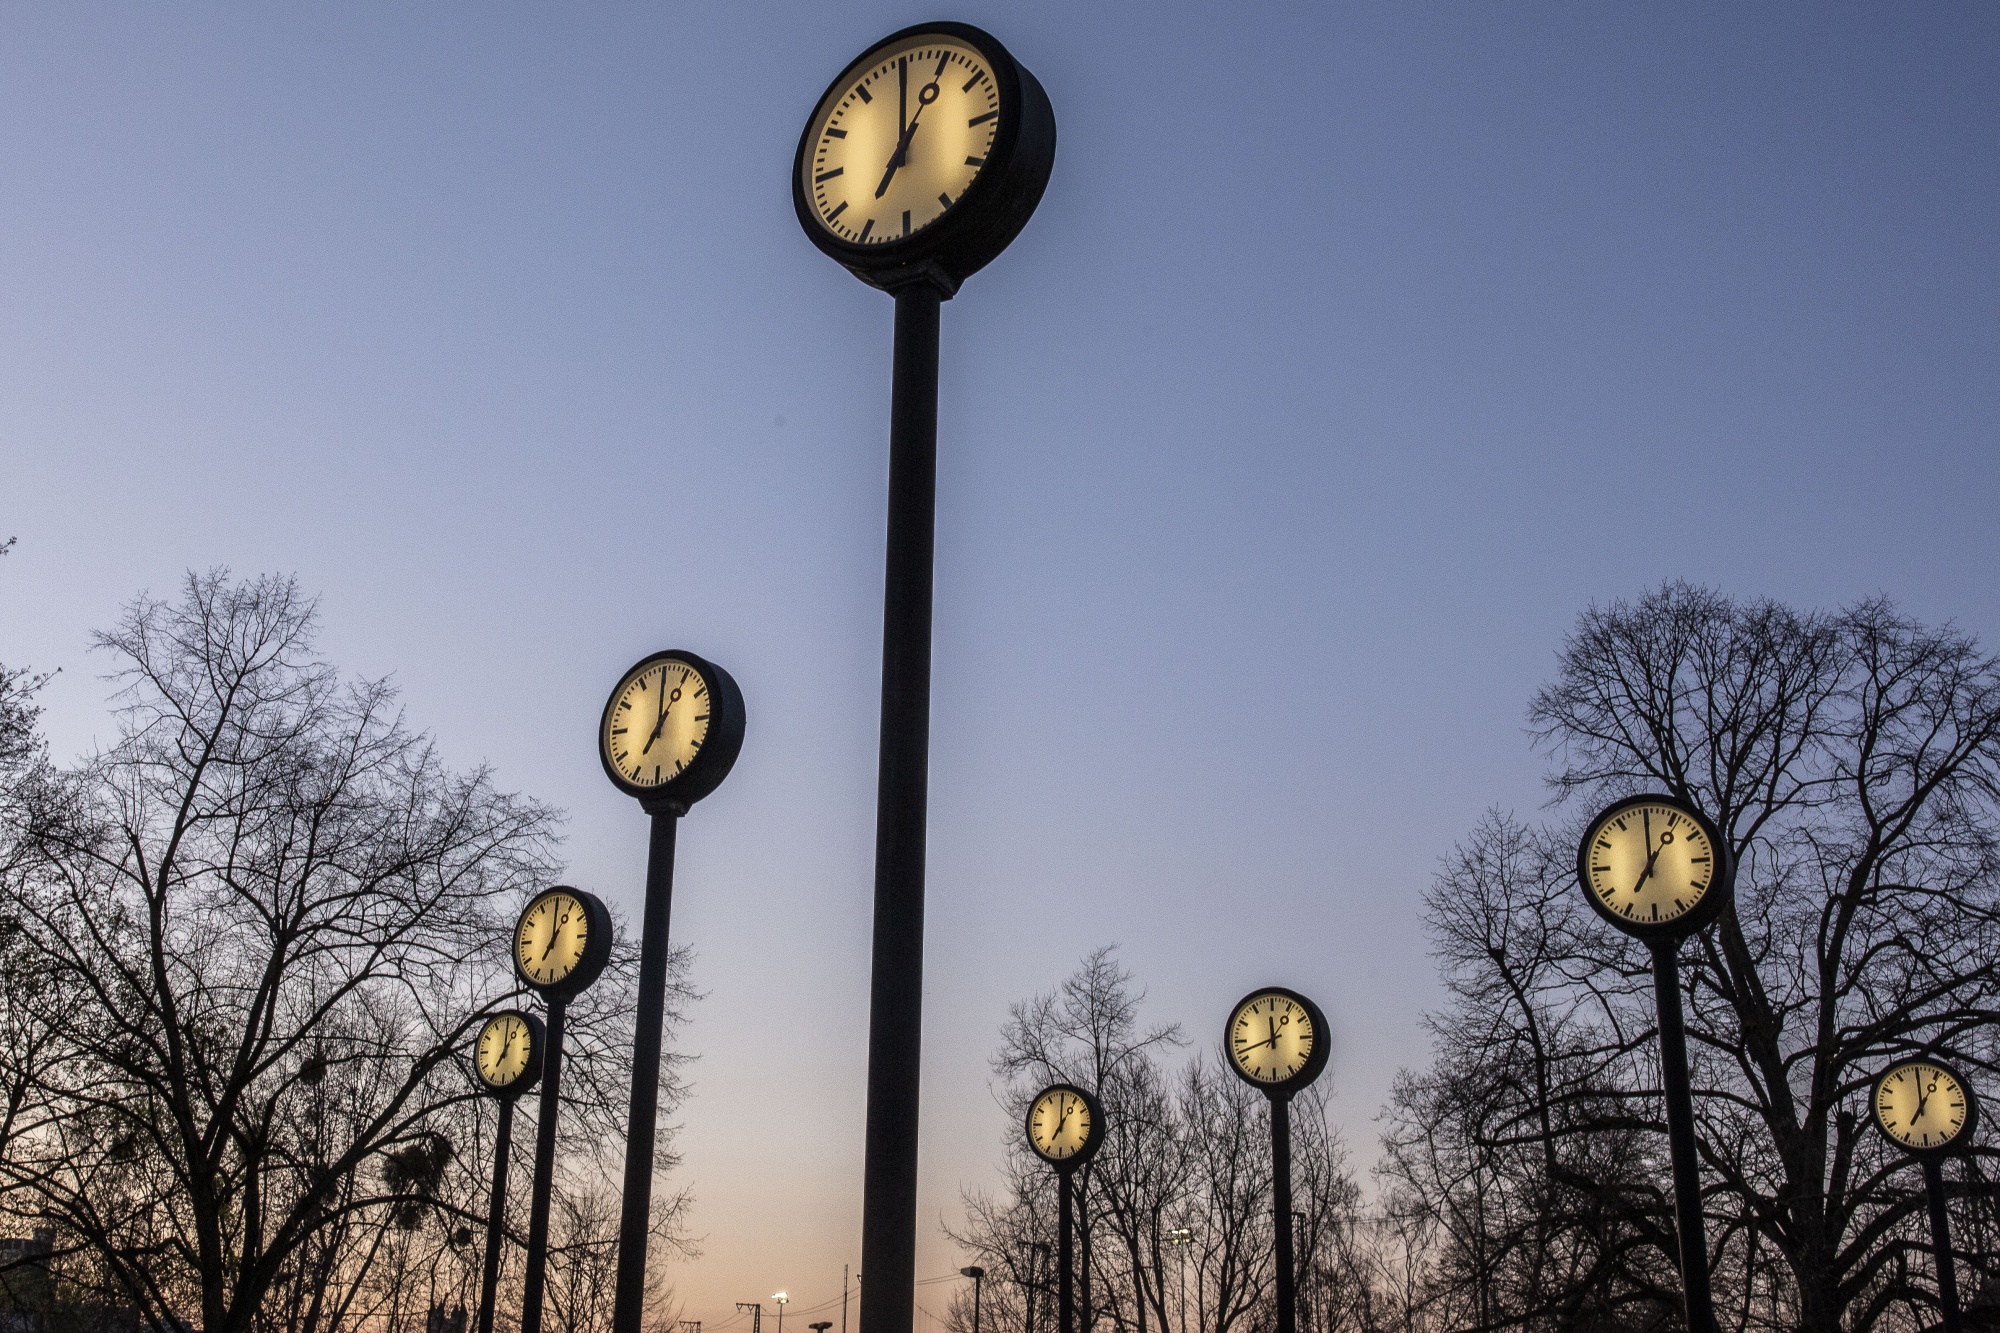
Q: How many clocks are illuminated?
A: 8